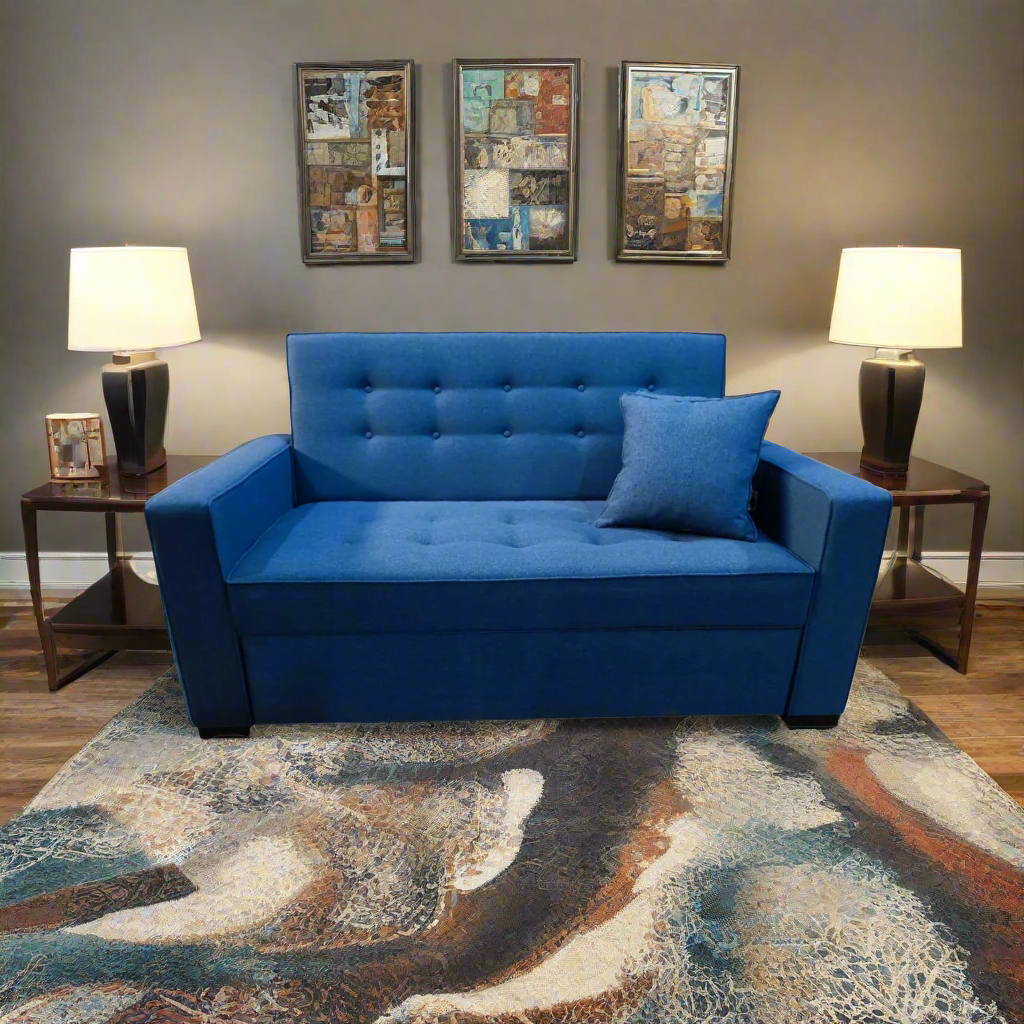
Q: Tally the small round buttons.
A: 9